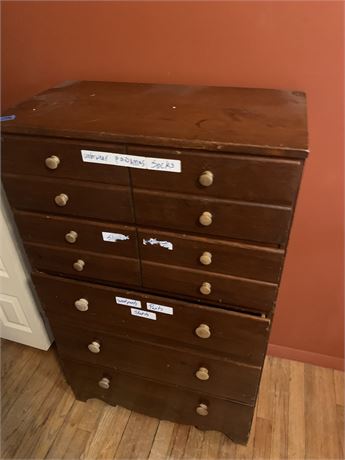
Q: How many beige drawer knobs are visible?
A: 14